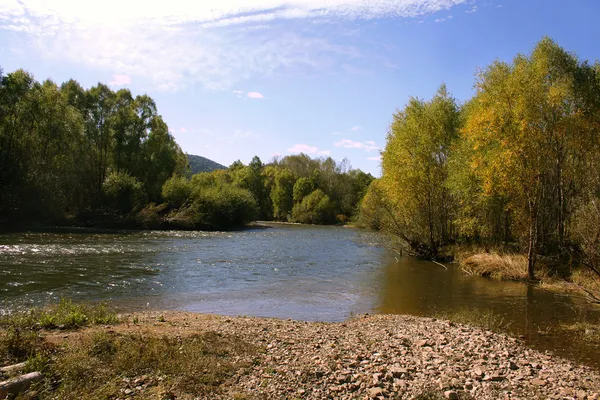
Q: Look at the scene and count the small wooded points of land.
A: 2